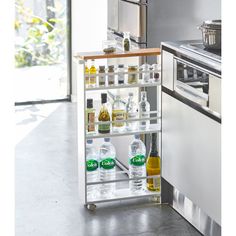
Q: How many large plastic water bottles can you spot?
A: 3